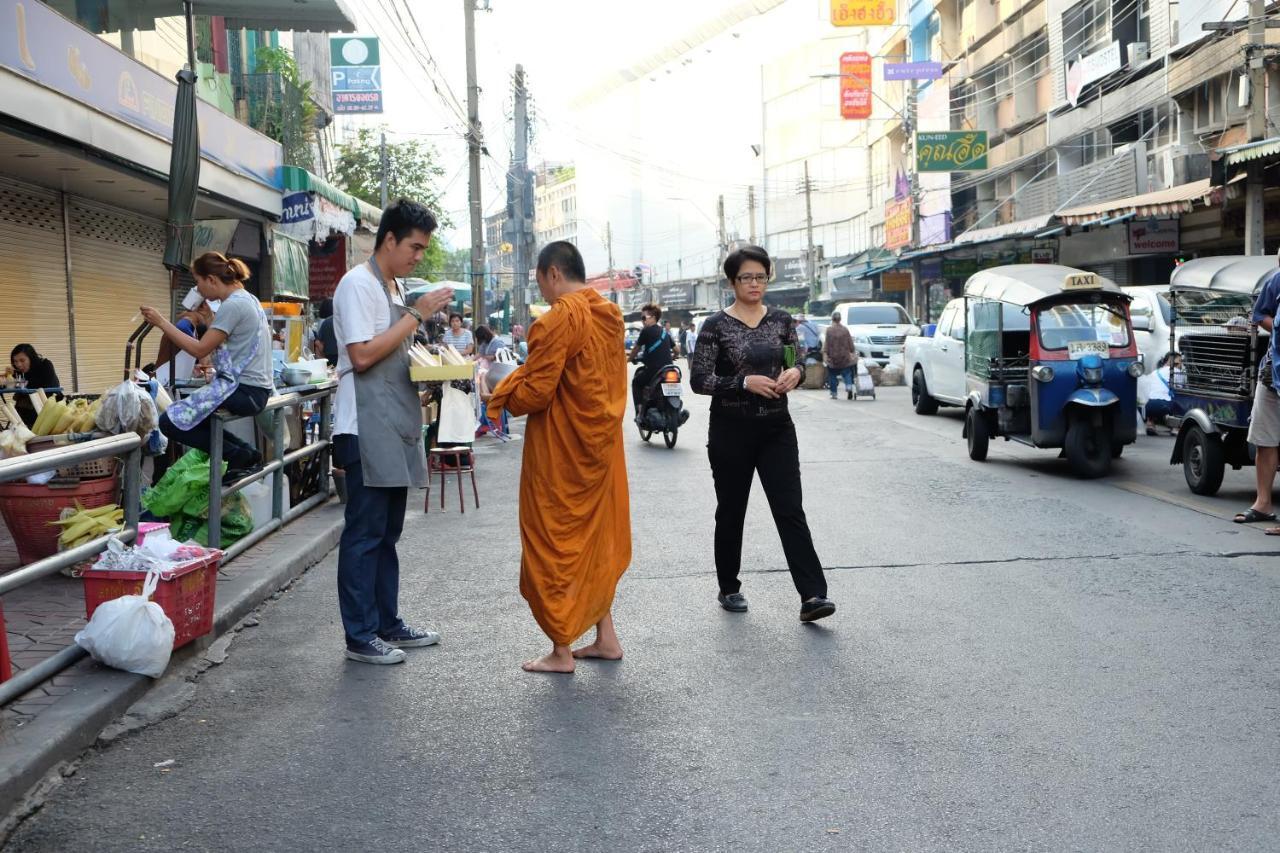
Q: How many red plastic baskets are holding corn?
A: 1